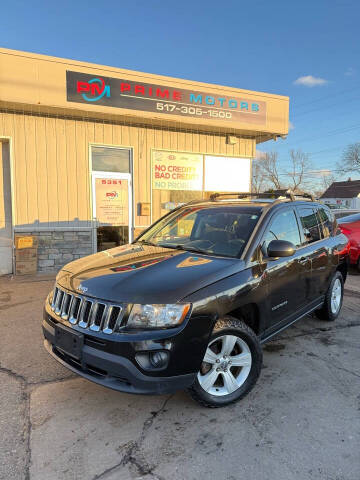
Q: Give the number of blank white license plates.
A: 0